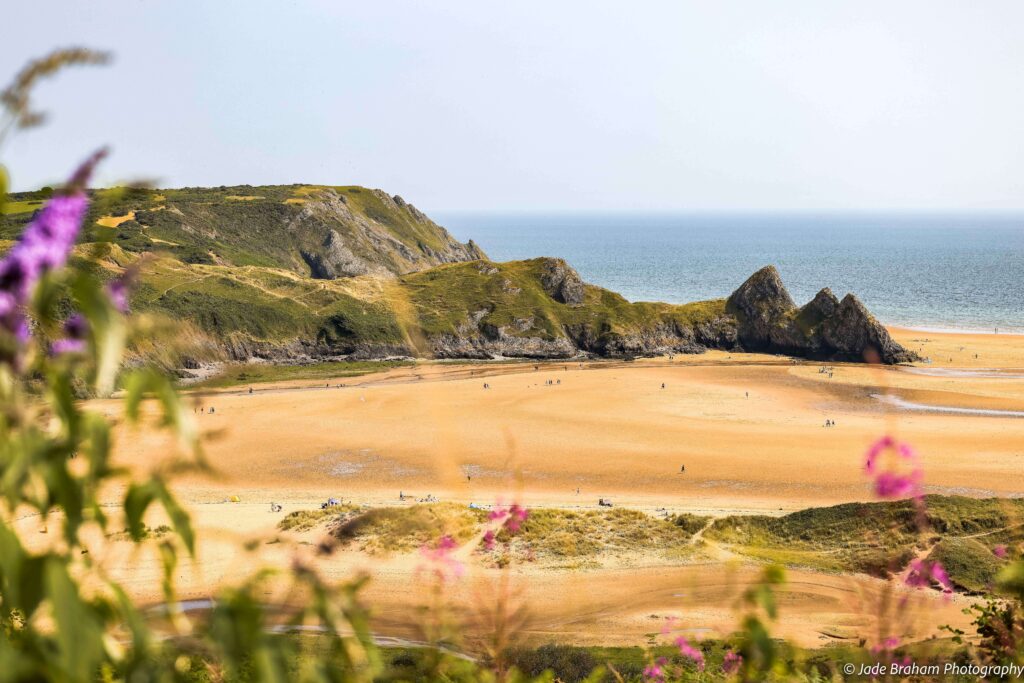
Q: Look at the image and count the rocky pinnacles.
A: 3